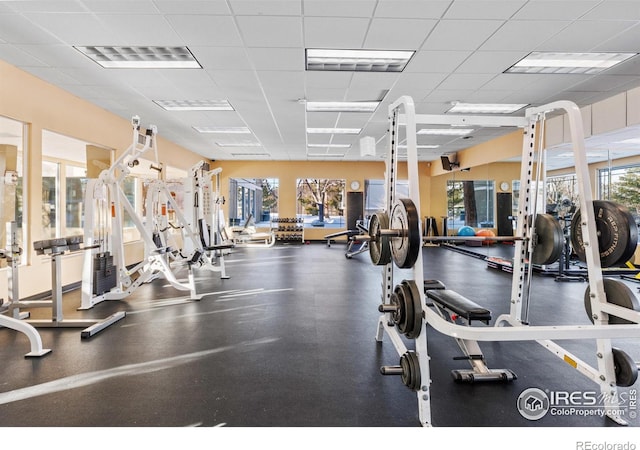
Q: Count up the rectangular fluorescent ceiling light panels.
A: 15